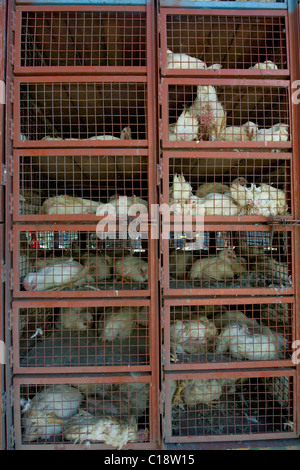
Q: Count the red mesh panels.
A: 12